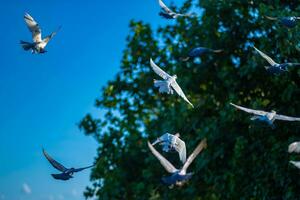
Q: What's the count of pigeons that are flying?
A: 11